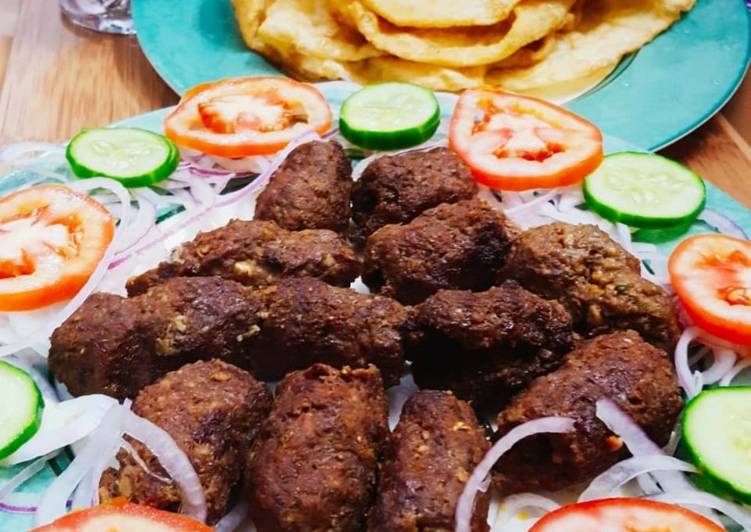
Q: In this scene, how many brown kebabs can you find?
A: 12